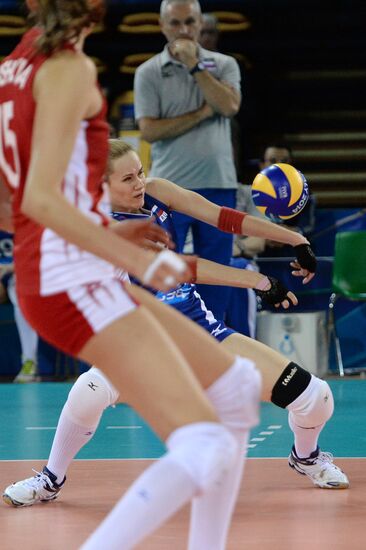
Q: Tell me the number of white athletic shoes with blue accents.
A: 2